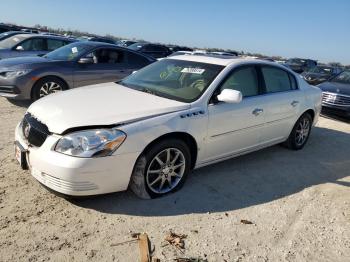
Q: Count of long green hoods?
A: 0